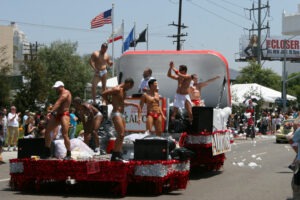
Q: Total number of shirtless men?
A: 7